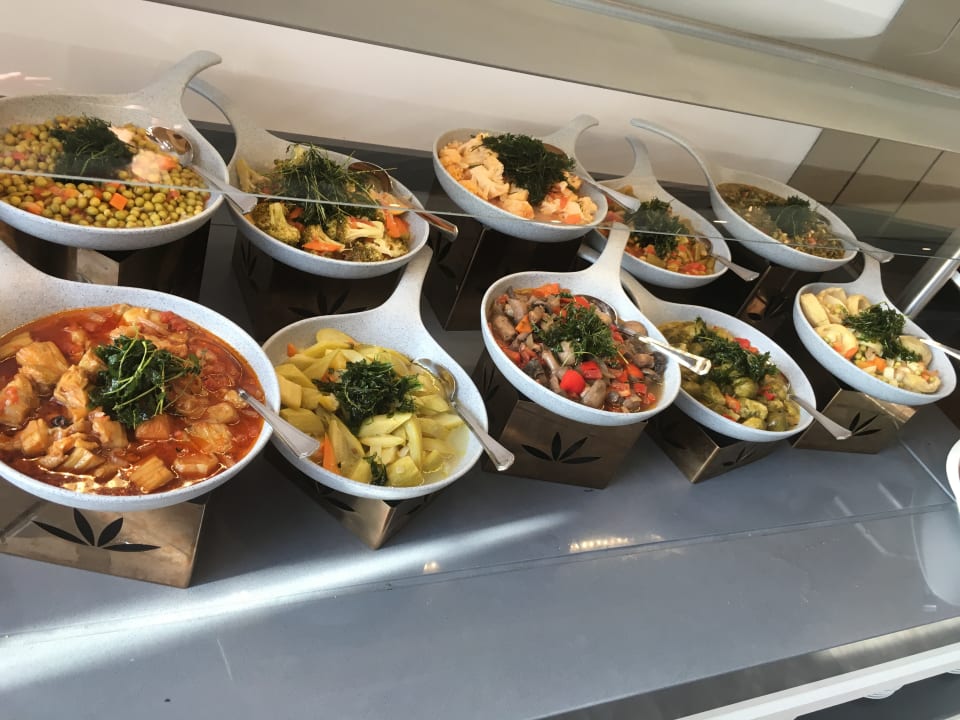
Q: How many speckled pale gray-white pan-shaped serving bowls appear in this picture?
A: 10